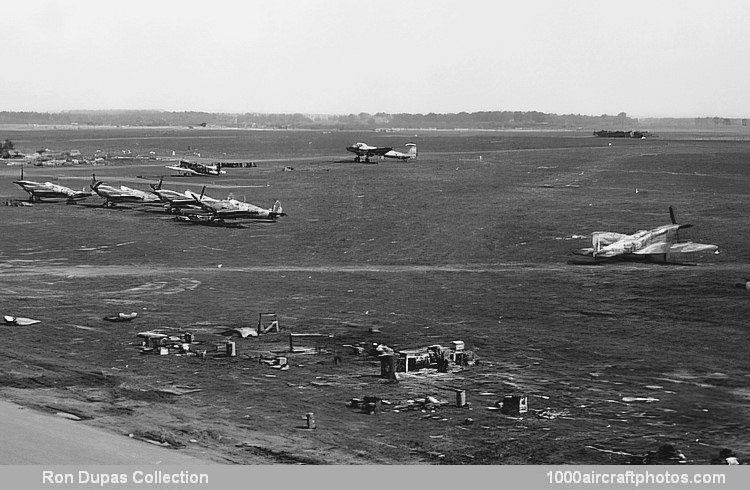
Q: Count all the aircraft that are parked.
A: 7